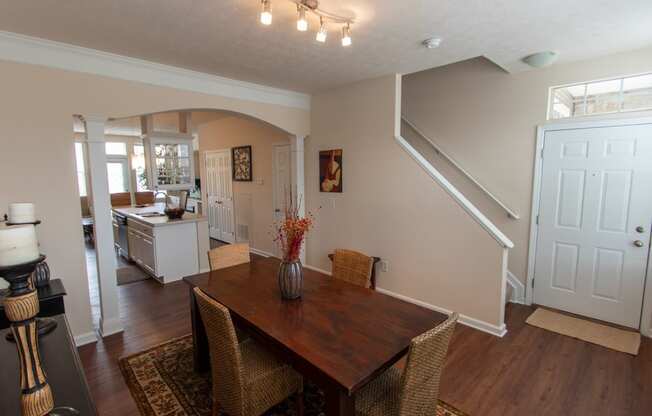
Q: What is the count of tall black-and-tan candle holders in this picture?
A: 2